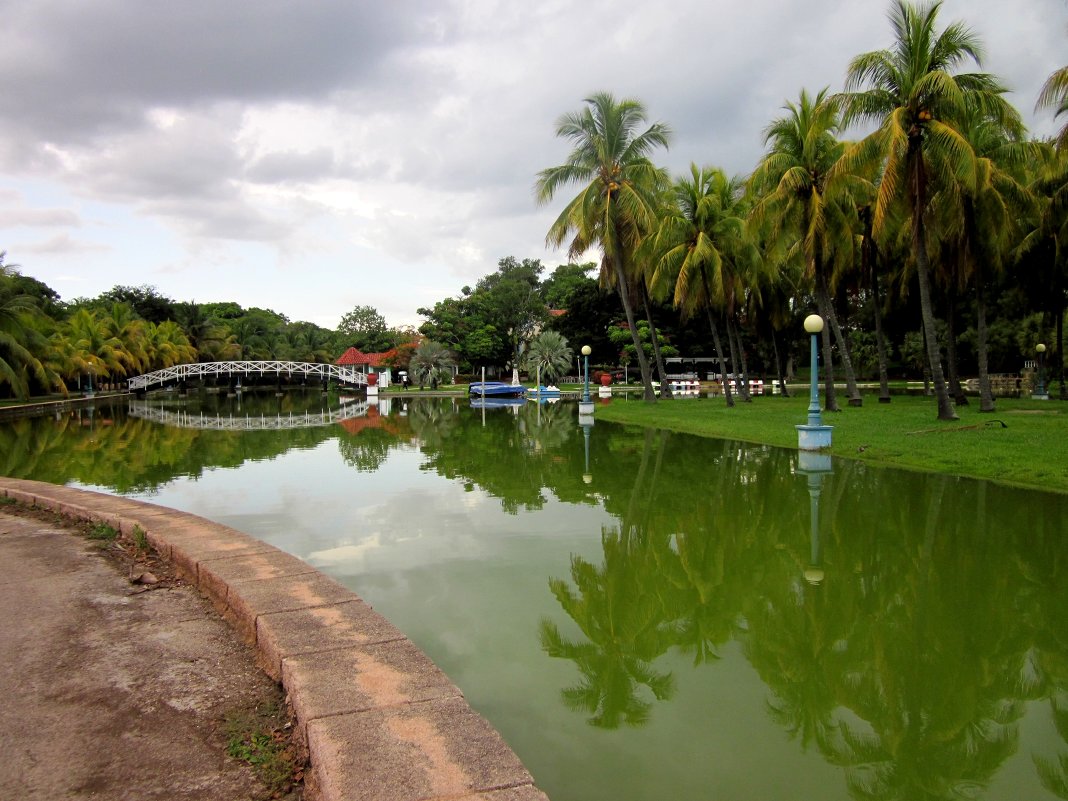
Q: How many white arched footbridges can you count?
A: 1